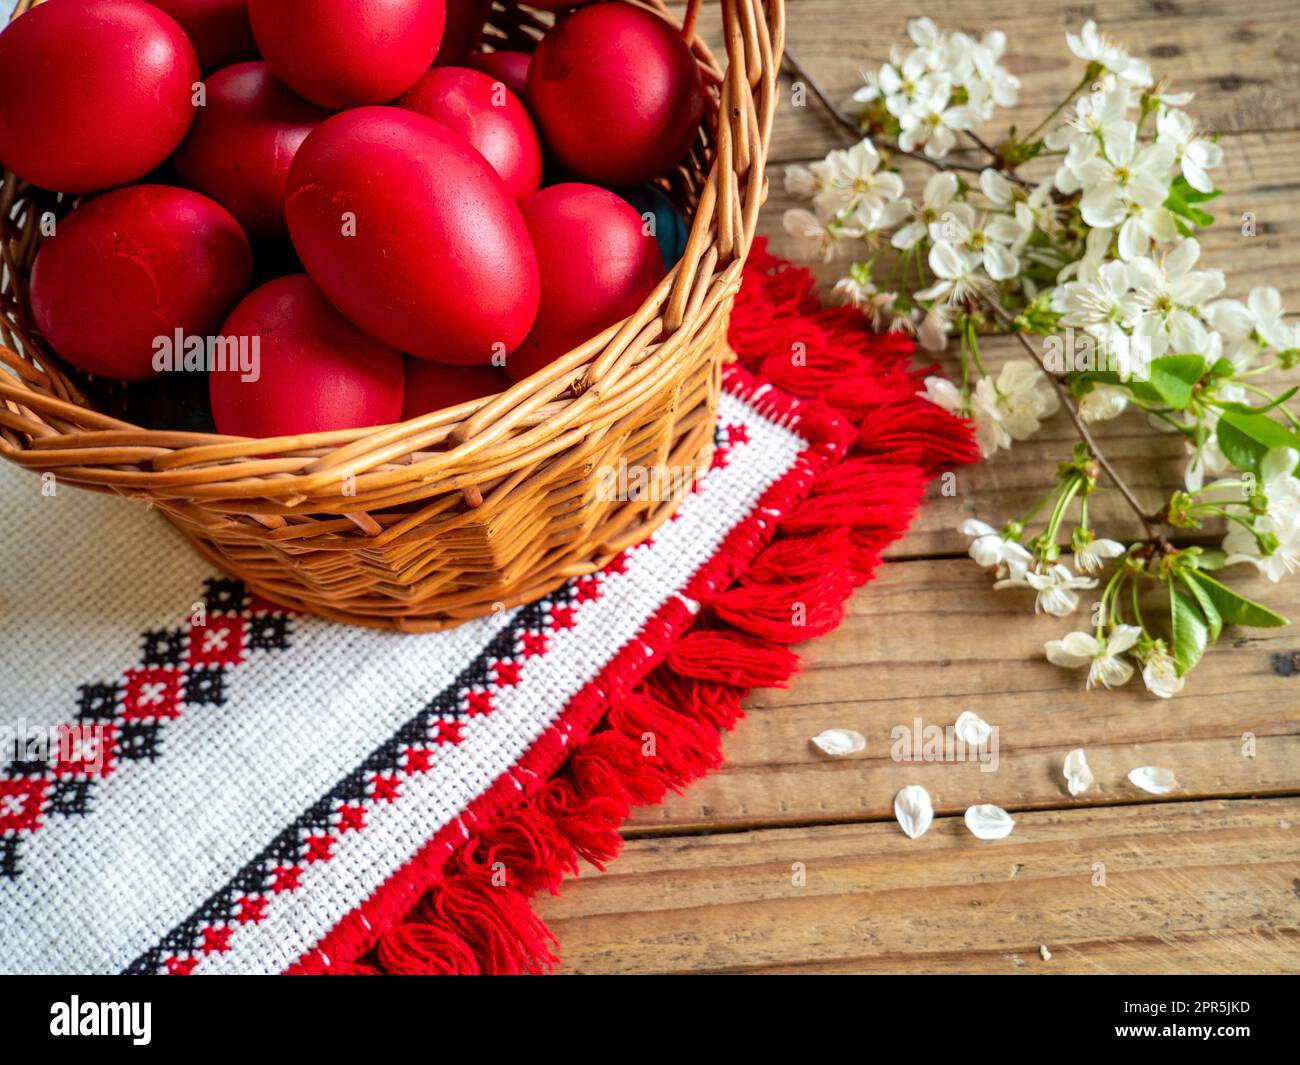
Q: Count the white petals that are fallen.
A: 6